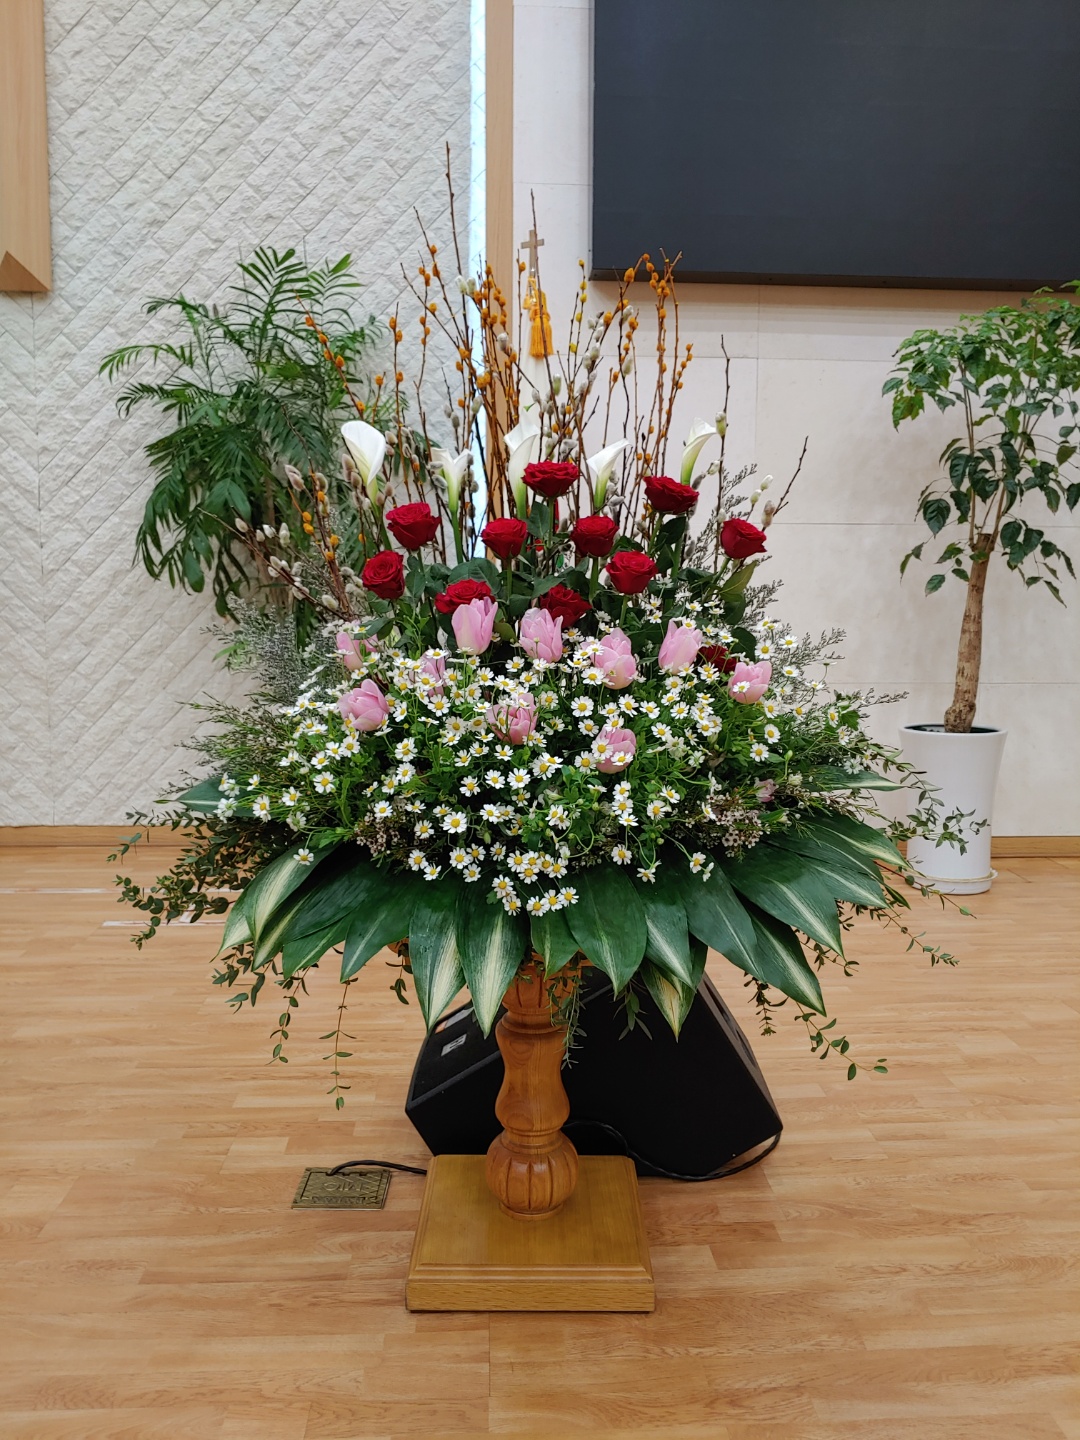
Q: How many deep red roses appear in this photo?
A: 11